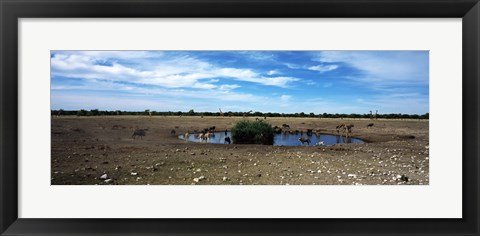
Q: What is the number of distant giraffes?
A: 4